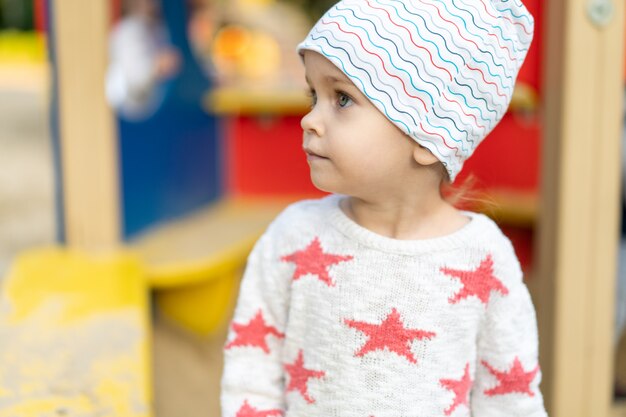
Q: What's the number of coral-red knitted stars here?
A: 8